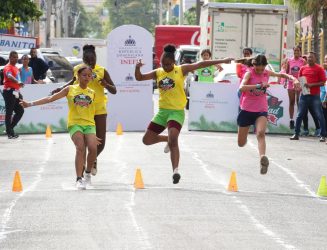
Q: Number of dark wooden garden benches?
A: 0